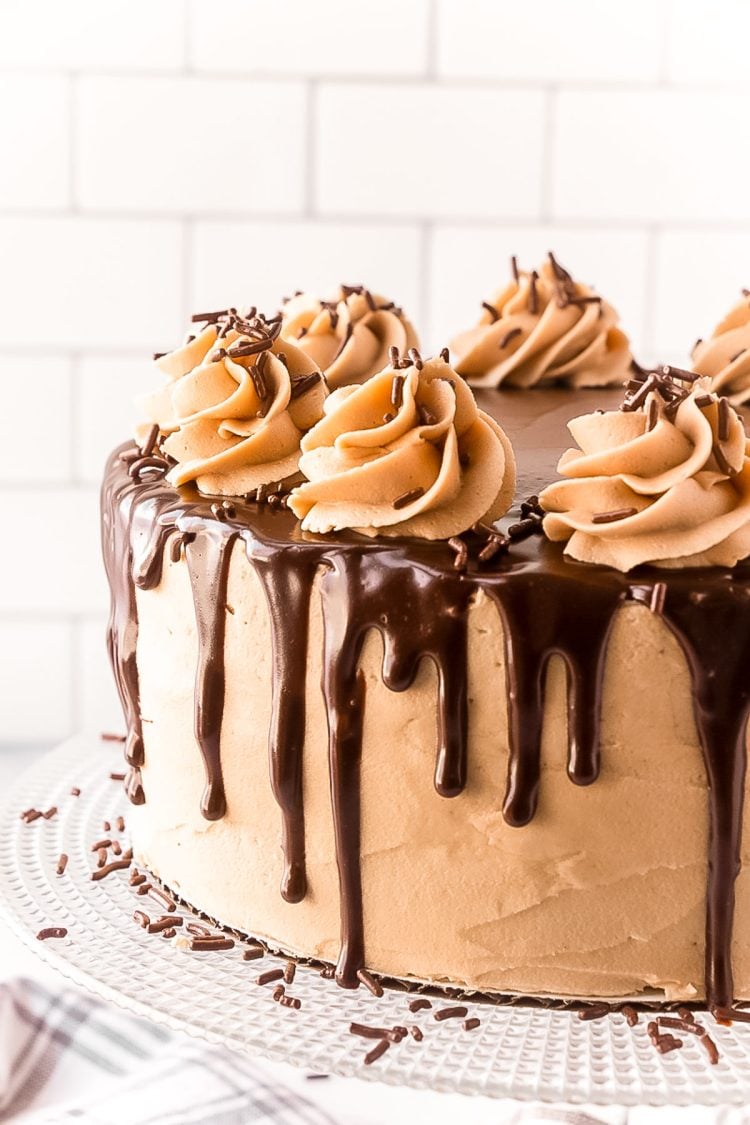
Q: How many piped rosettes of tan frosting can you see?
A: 6